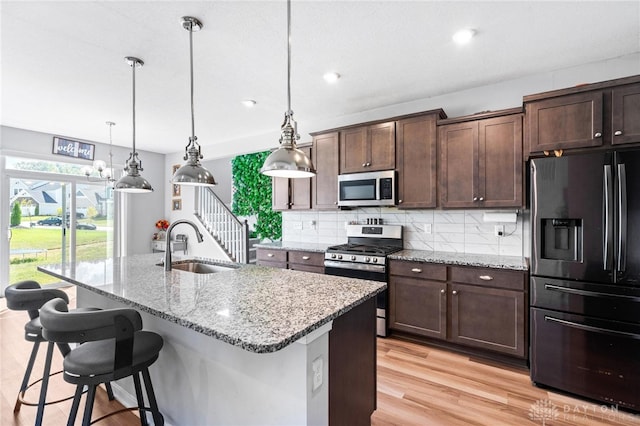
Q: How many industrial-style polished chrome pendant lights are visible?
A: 3